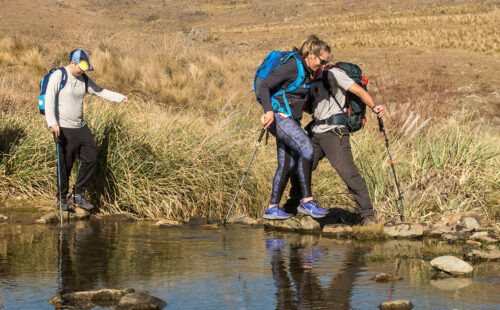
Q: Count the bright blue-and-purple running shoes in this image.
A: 2